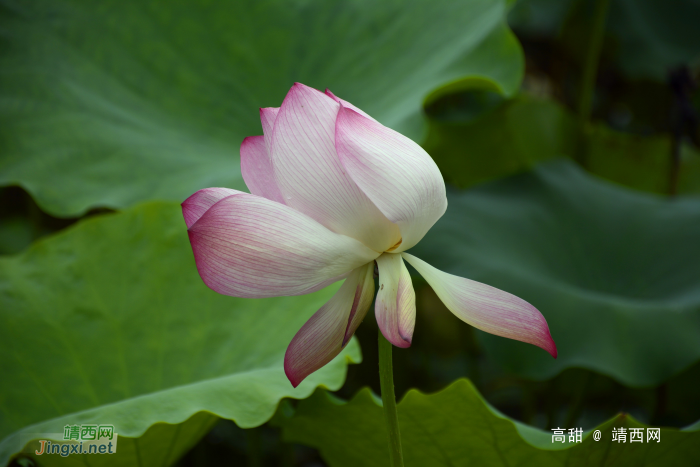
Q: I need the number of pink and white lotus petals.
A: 10